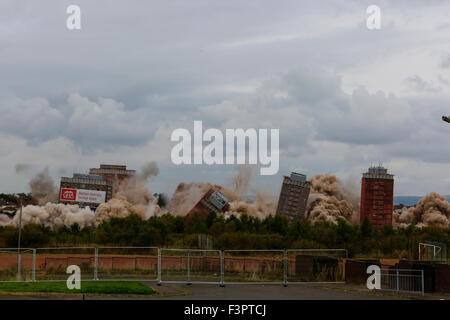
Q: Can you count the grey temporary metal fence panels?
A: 6